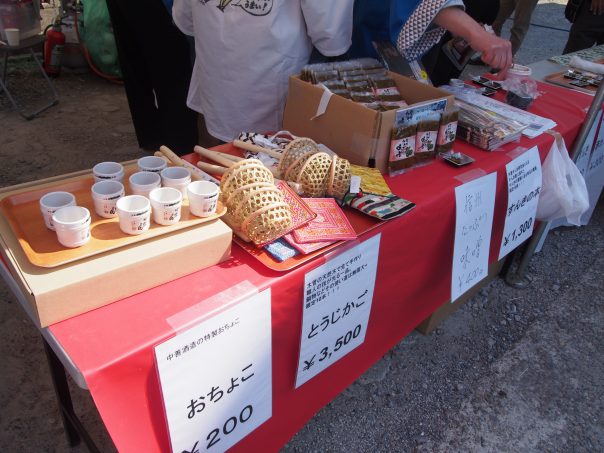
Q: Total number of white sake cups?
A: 10